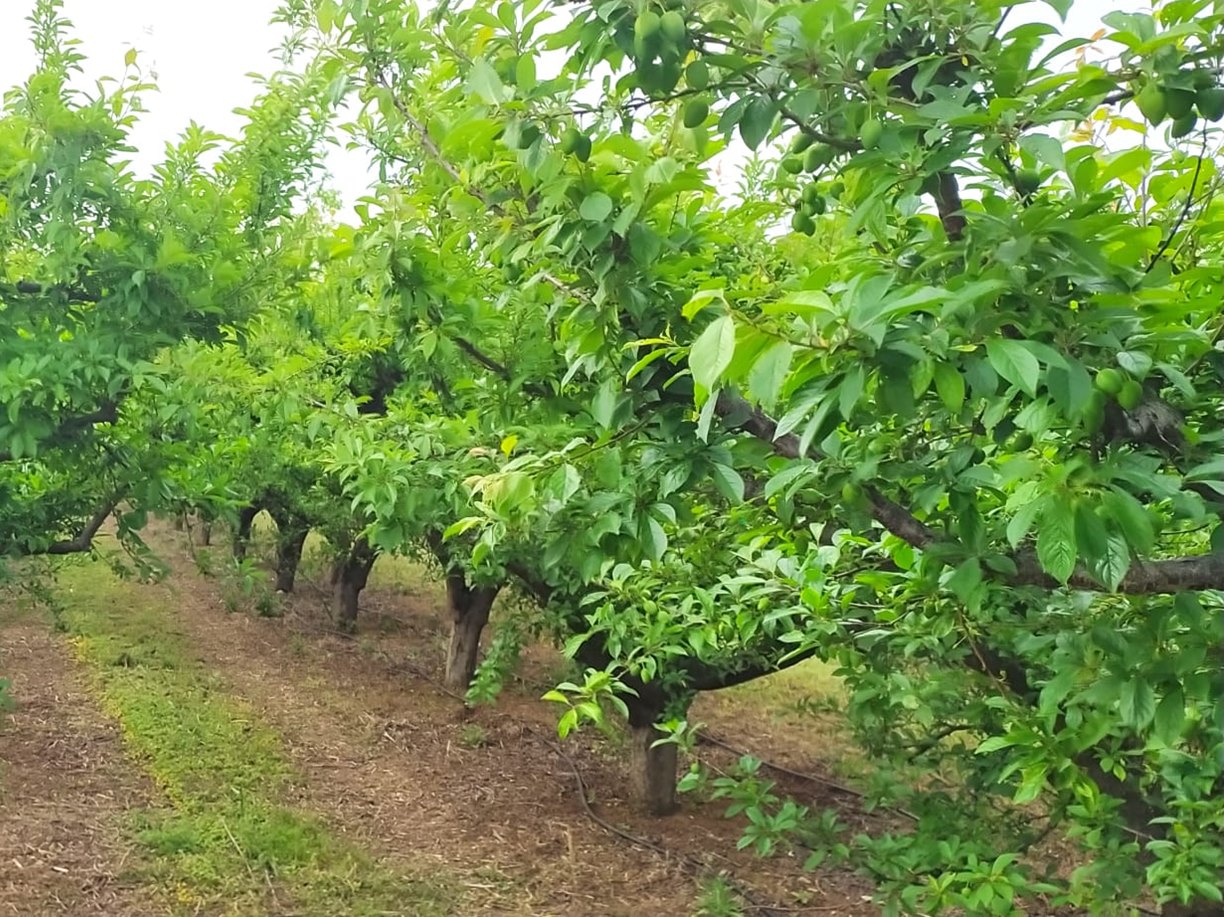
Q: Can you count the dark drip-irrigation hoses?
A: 2